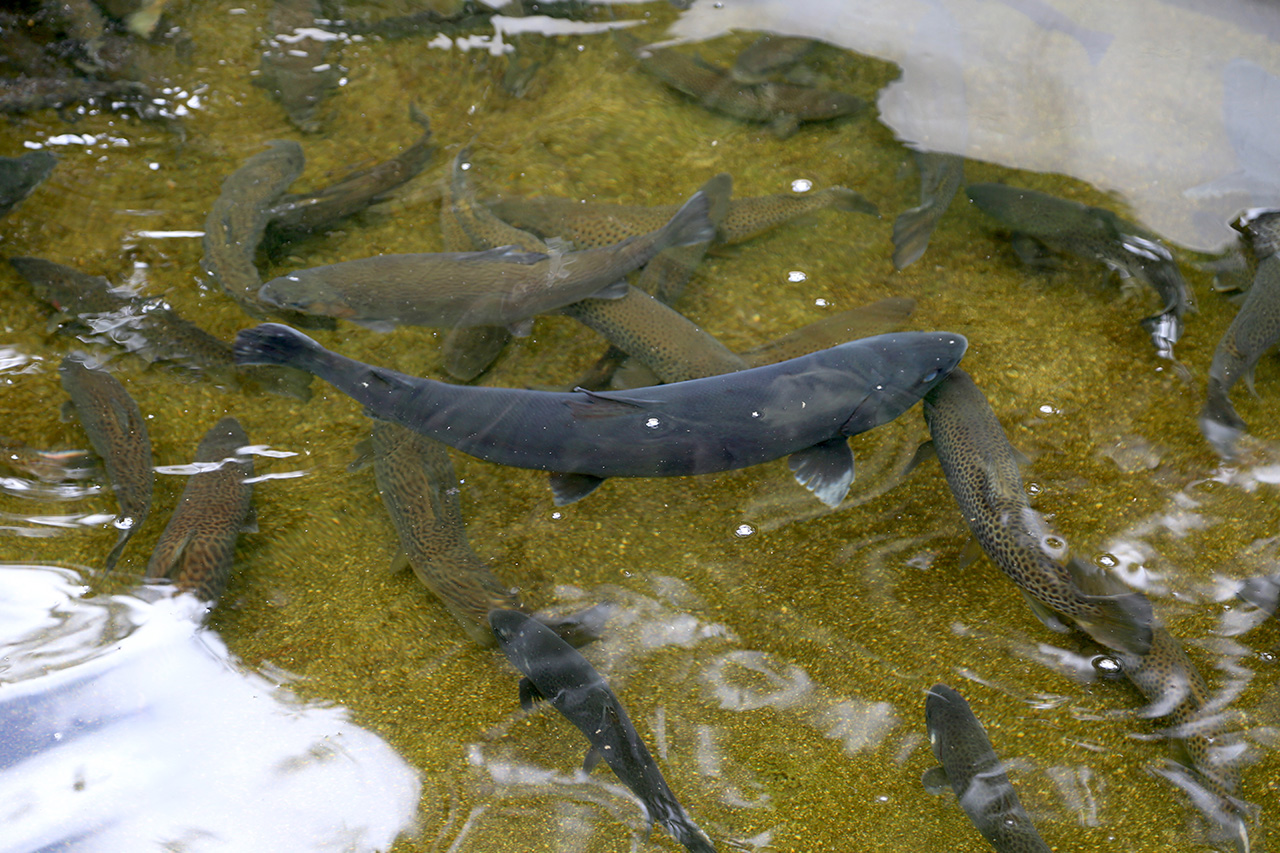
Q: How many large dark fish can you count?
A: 1